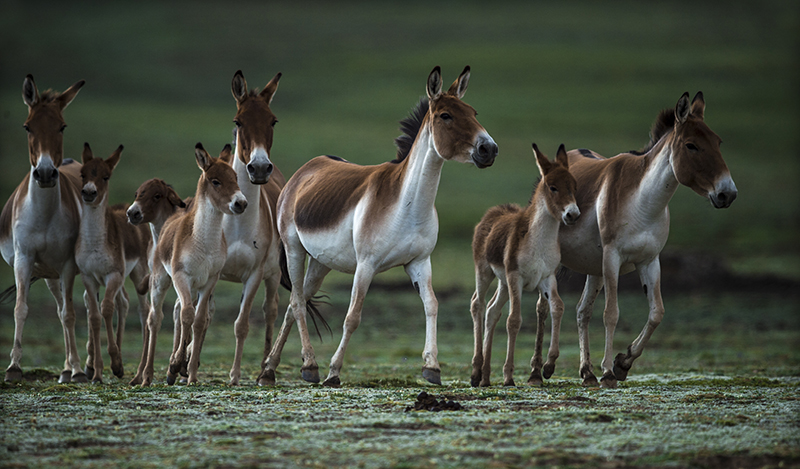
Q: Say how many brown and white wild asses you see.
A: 8